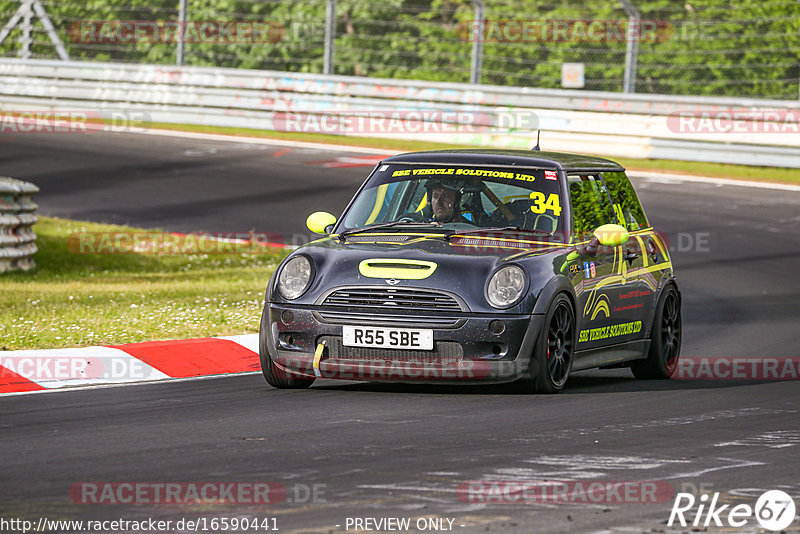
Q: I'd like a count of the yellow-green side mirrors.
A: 2